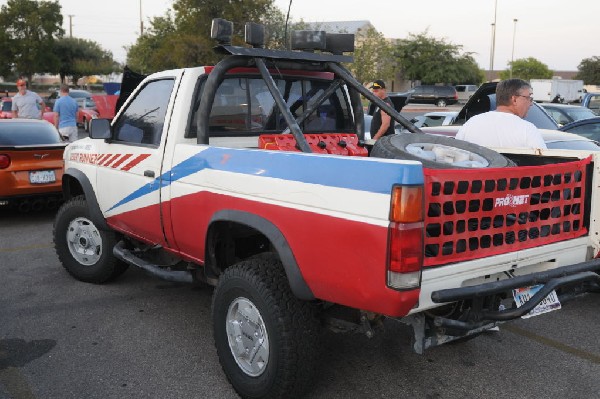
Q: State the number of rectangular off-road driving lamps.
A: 4